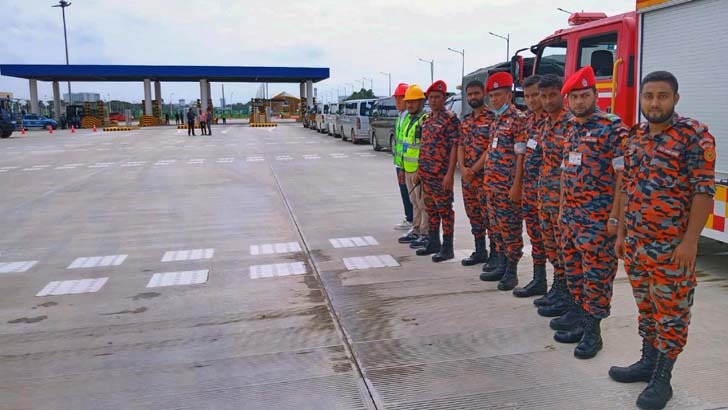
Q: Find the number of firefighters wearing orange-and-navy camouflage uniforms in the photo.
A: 7